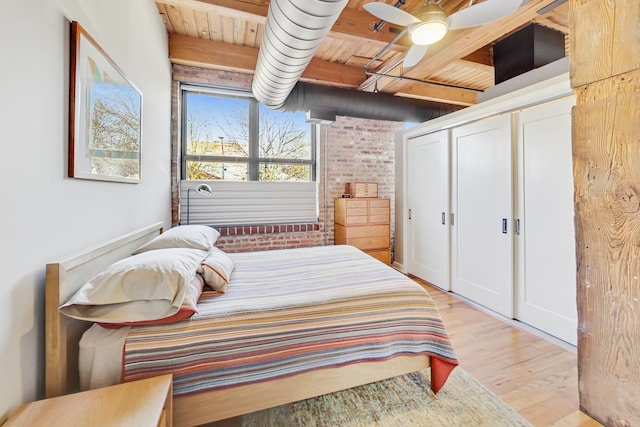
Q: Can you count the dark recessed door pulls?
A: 5